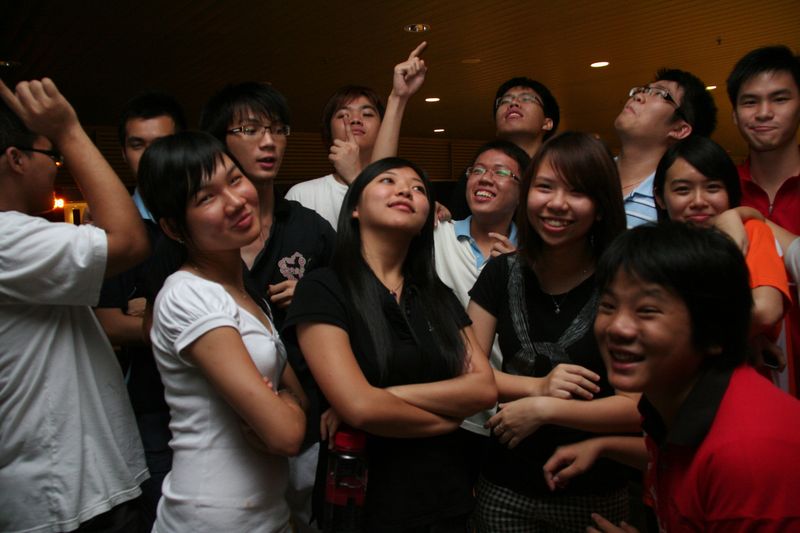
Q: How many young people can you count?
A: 13